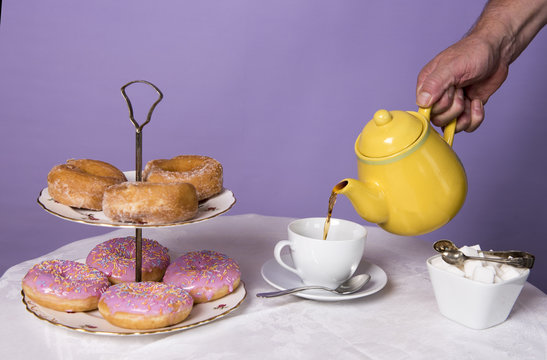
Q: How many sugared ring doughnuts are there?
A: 3